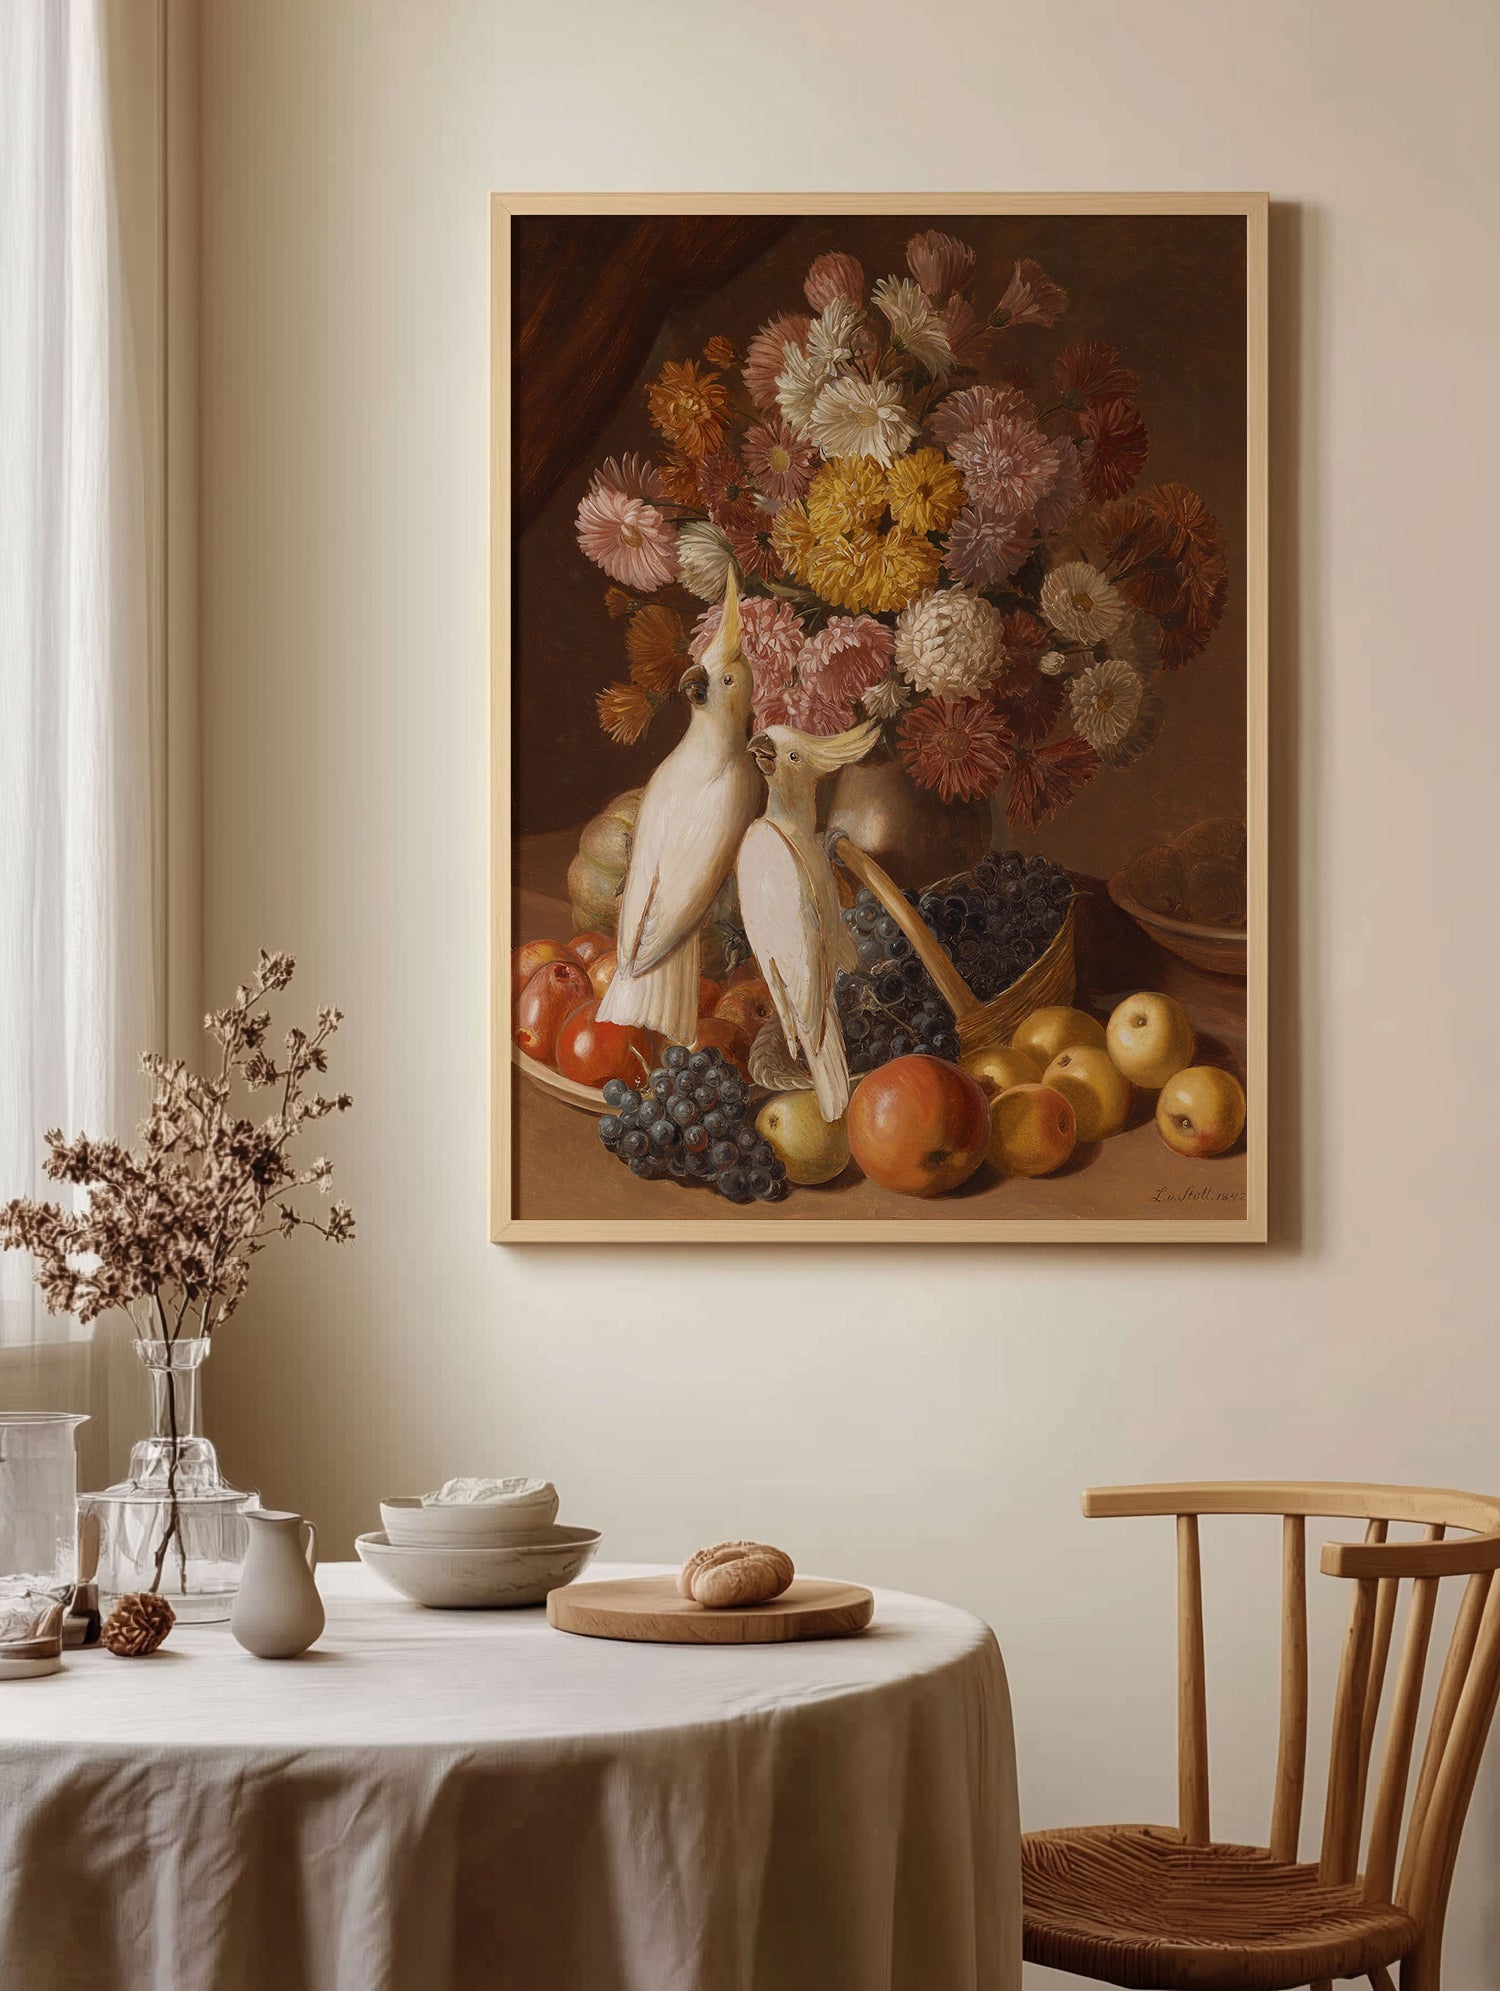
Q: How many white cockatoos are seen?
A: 2